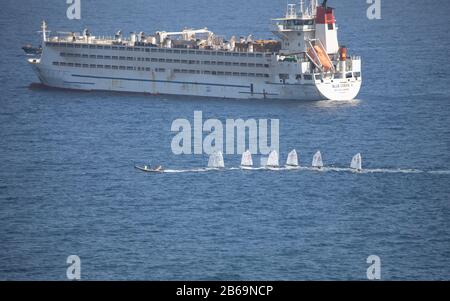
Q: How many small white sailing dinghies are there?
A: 6